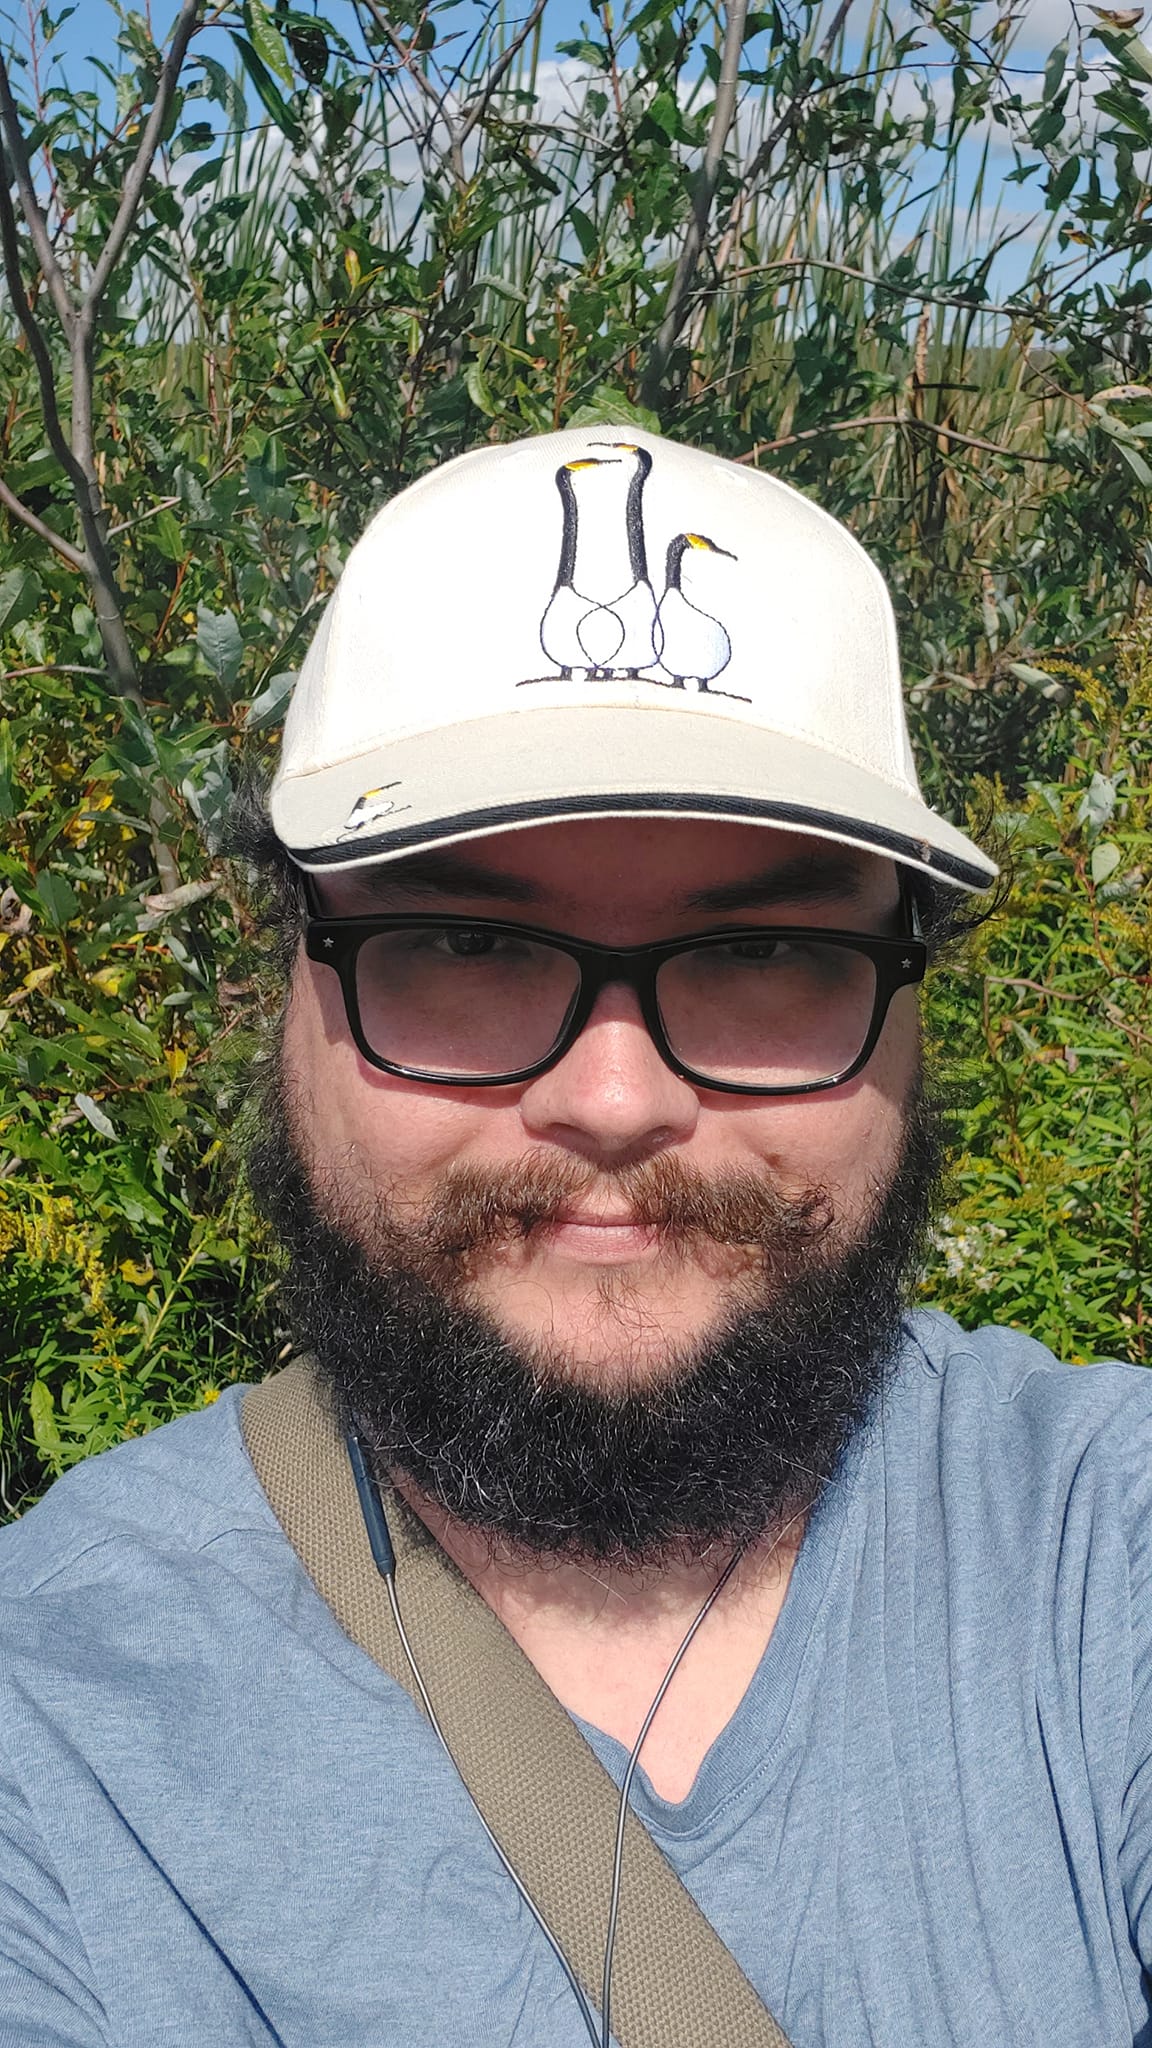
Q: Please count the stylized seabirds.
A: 4